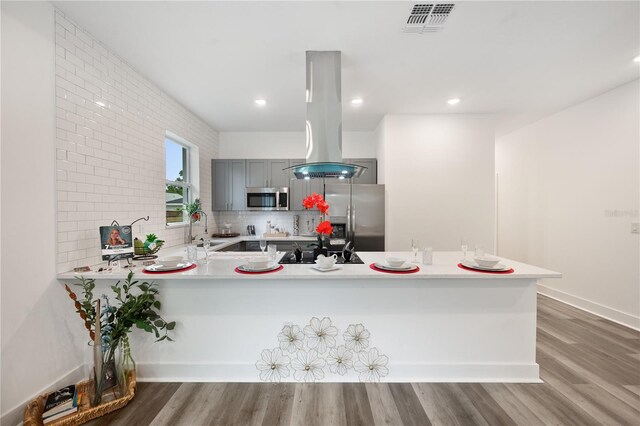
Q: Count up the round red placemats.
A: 4